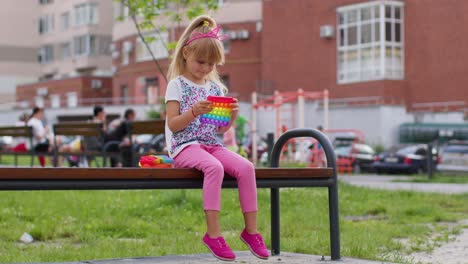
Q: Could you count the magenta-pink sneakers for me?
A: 2